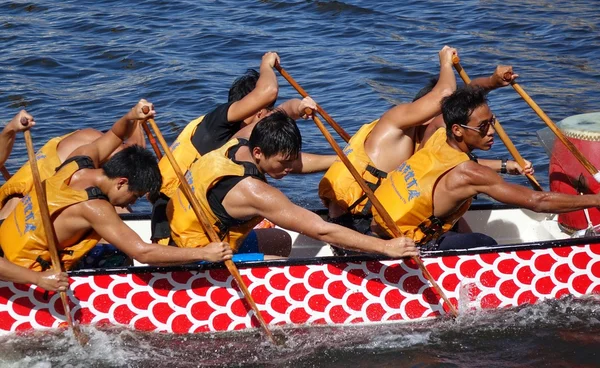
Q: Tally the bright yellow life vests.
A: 6